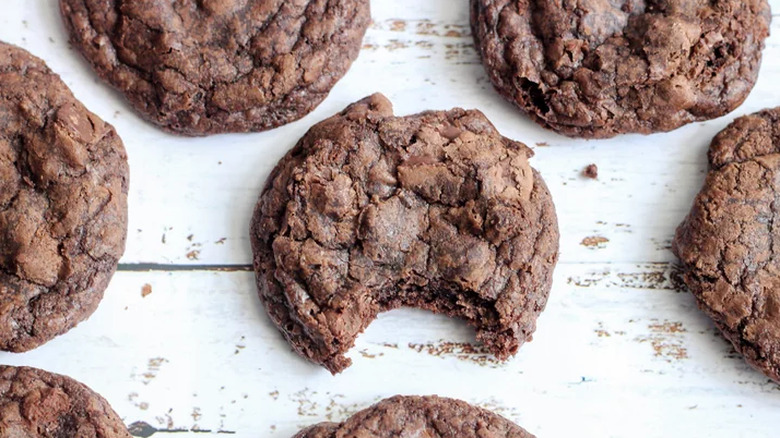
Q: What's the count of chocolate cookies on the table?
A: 7